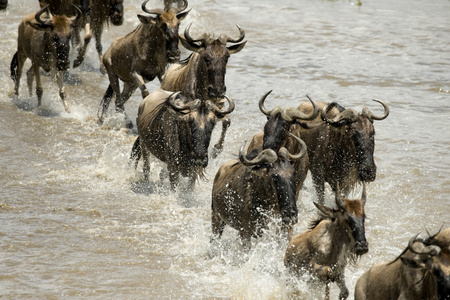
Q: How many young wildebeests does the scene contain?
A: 1